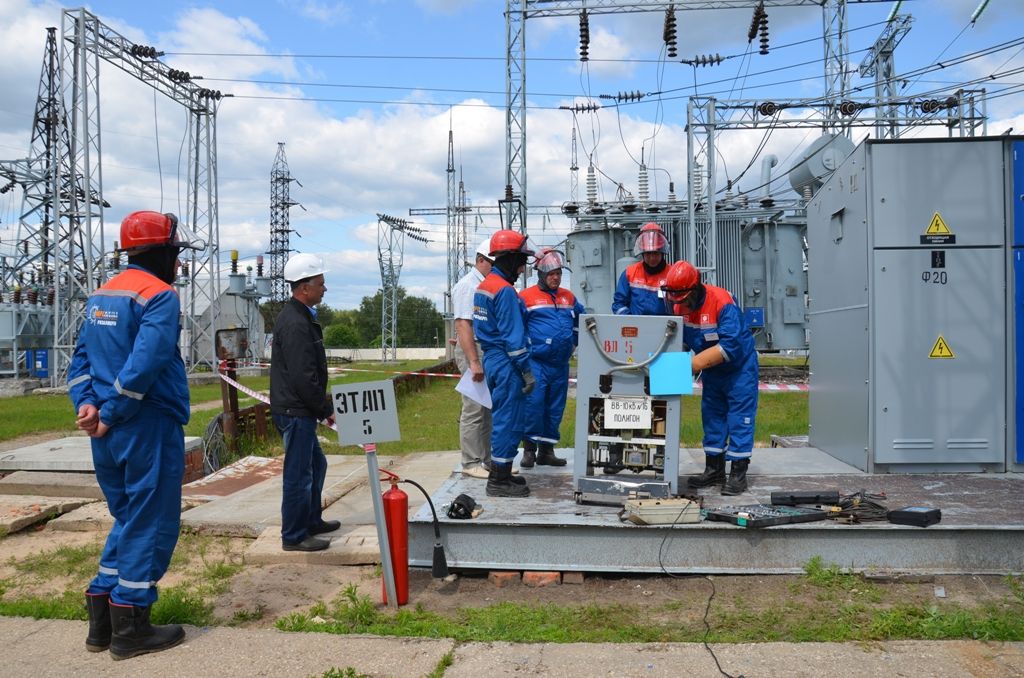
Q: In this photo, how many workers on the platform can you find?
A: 5